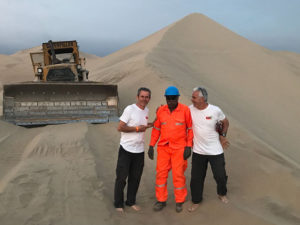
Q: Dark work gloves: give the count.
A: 2